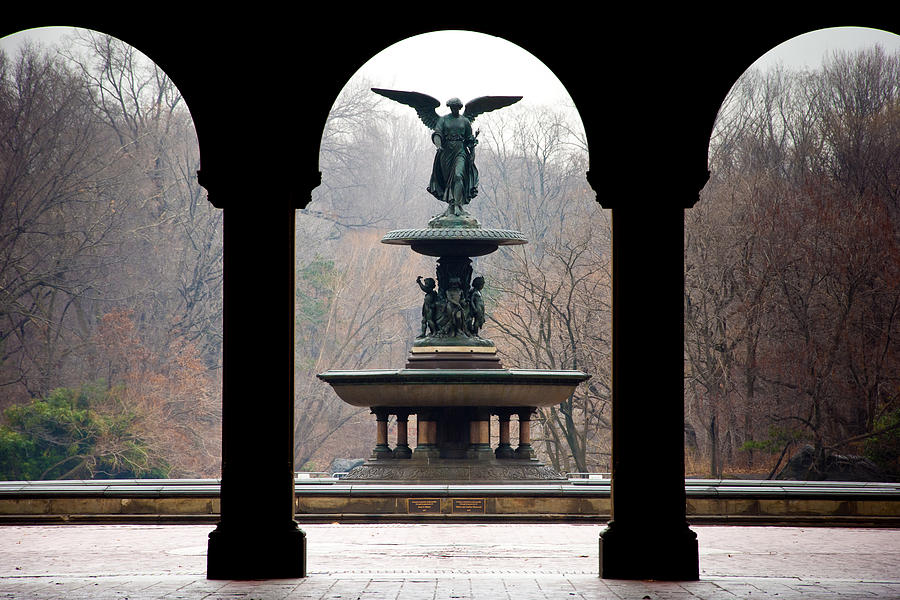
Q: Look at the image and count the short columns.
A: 6